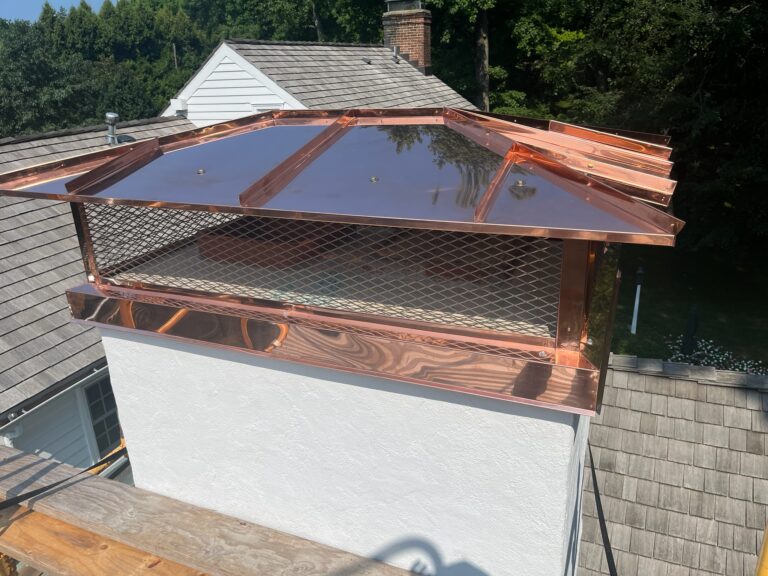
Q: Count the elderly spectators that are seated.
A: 0